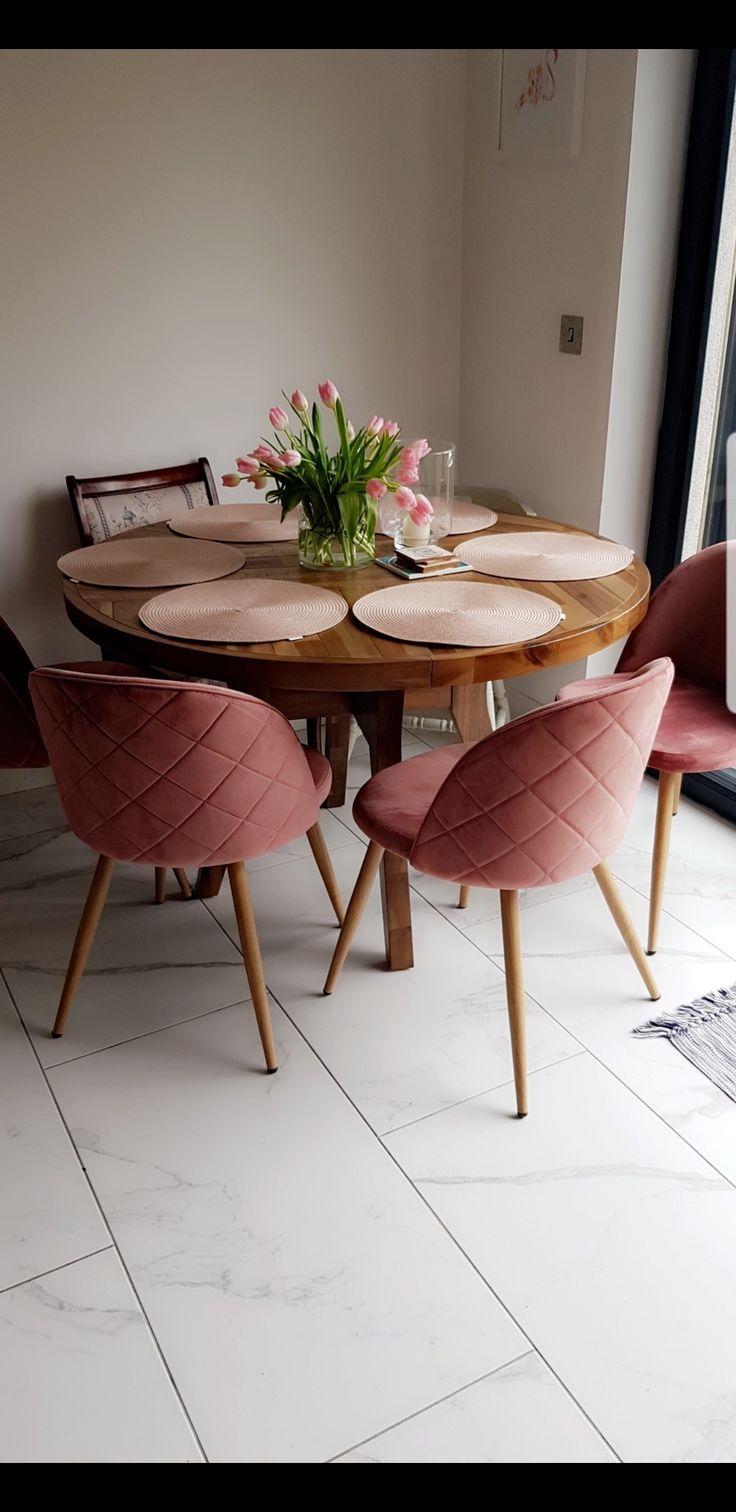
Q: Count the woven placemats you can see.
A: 6